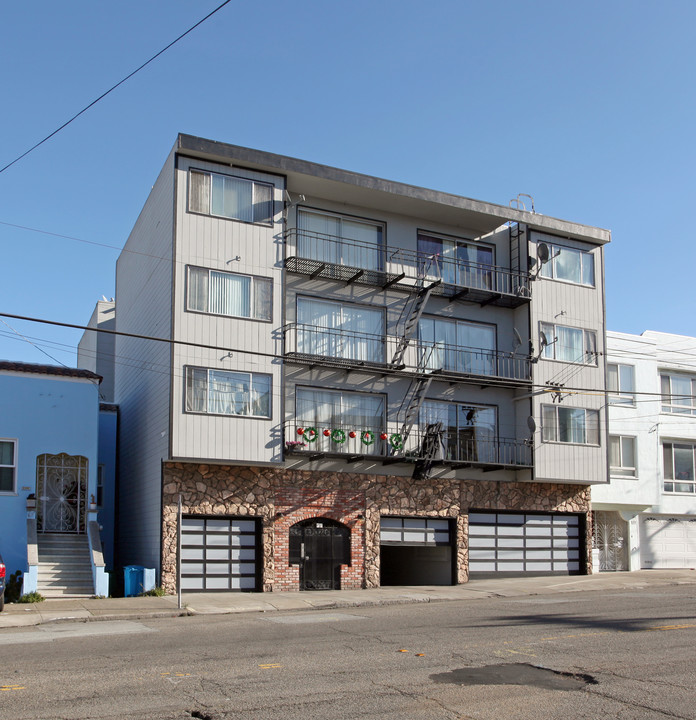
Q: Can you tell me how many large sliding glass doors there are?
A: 6